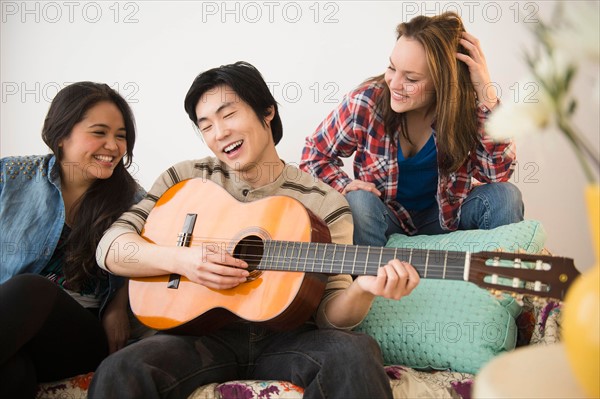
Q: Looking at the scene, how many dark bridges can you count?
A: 1